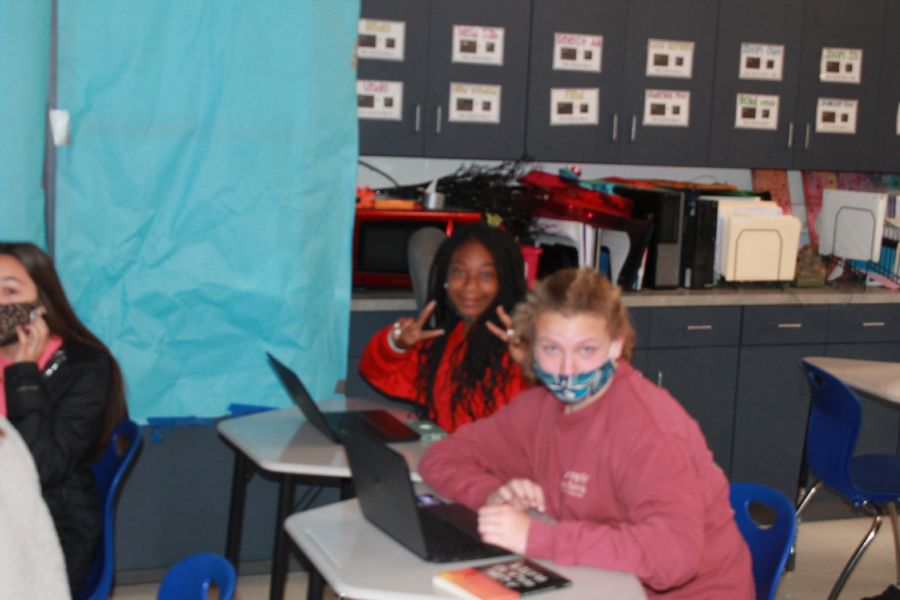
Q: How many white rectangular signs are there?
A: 12